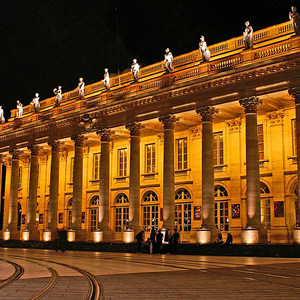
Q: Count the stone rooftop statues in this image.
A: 11